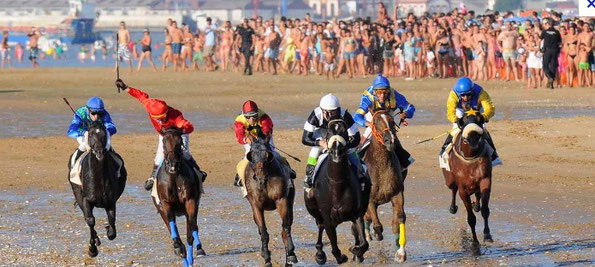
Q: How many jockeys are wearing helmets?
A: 6